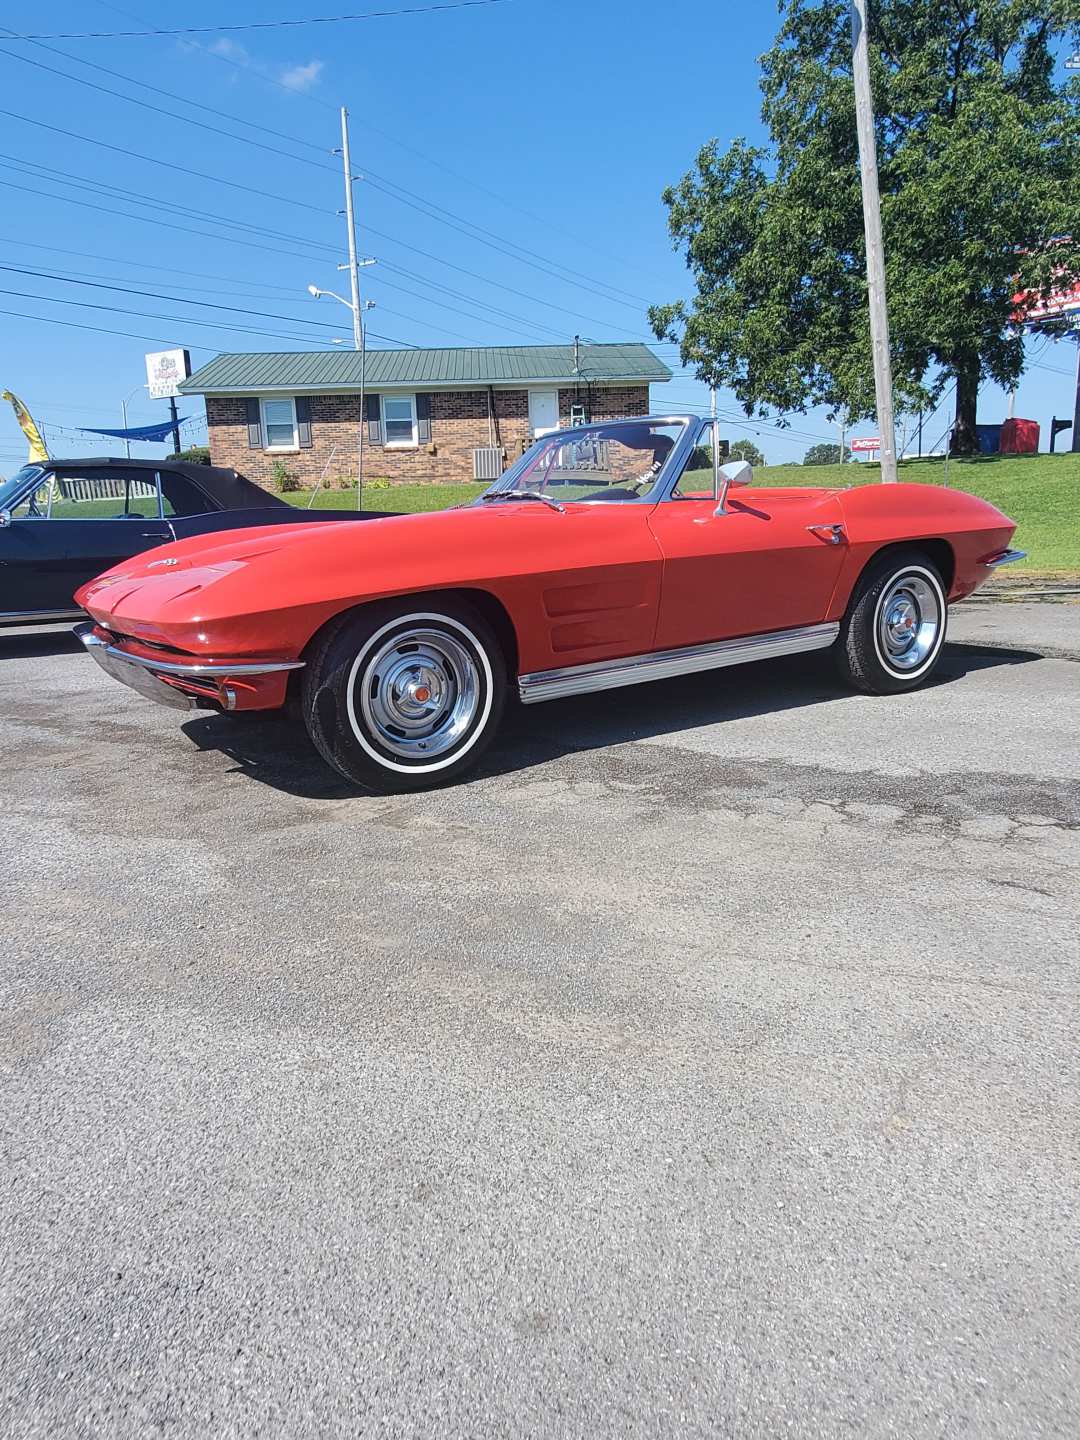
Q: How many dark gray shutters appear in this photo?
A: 4